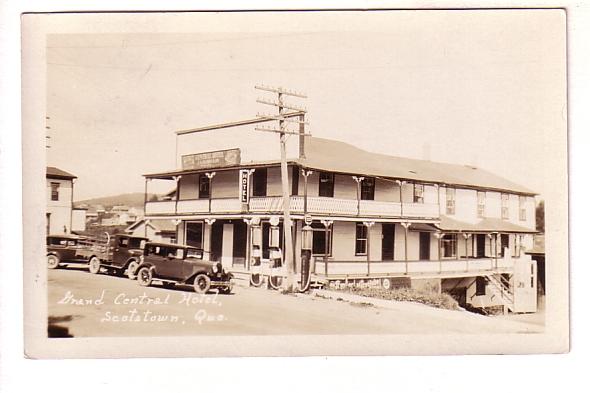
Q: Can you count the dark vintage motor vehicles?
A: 3